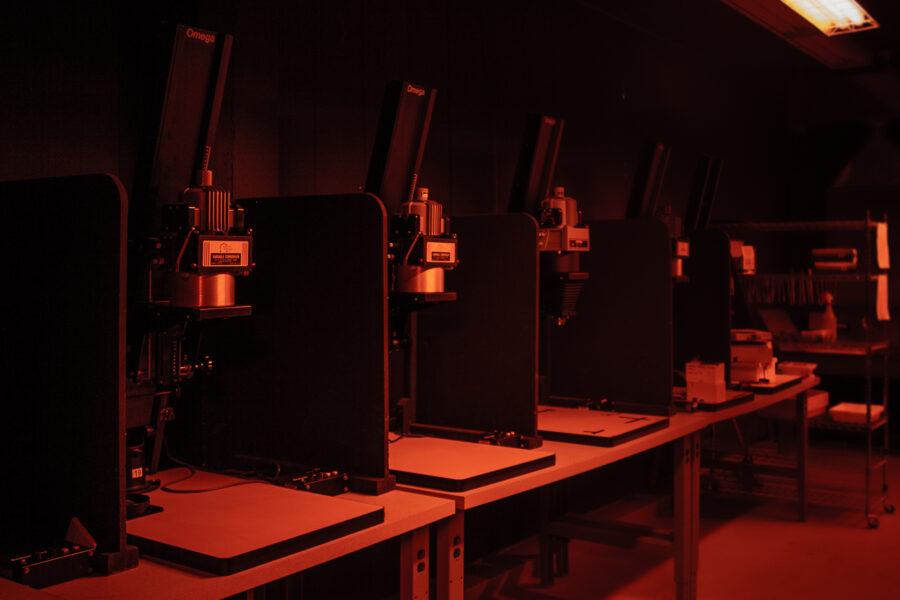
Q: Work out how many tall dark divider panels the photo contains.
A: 5